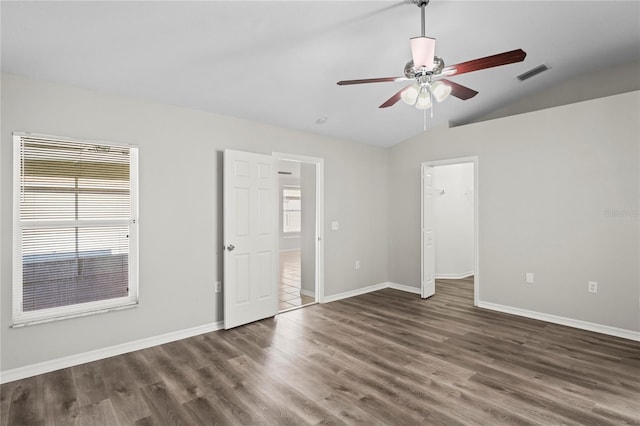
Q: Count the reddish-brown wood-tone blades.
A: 4